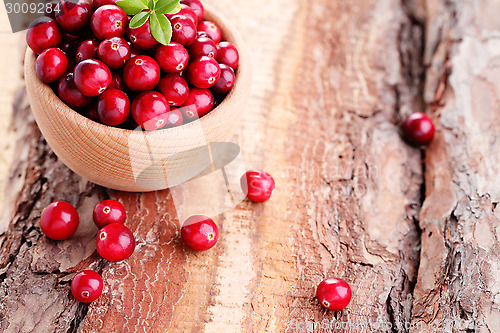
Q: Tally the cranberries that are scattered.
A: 8